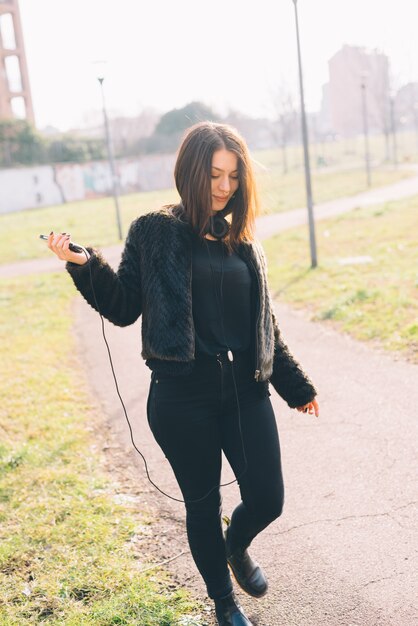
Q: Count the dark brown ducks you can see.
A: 0